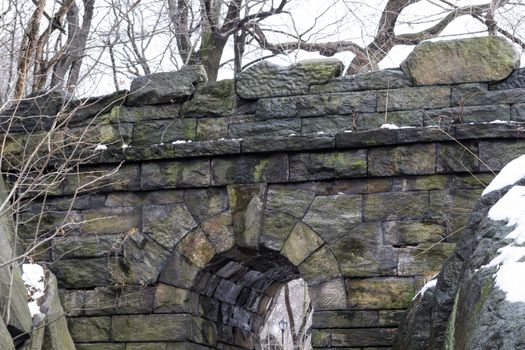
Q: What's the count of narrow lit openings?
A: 1